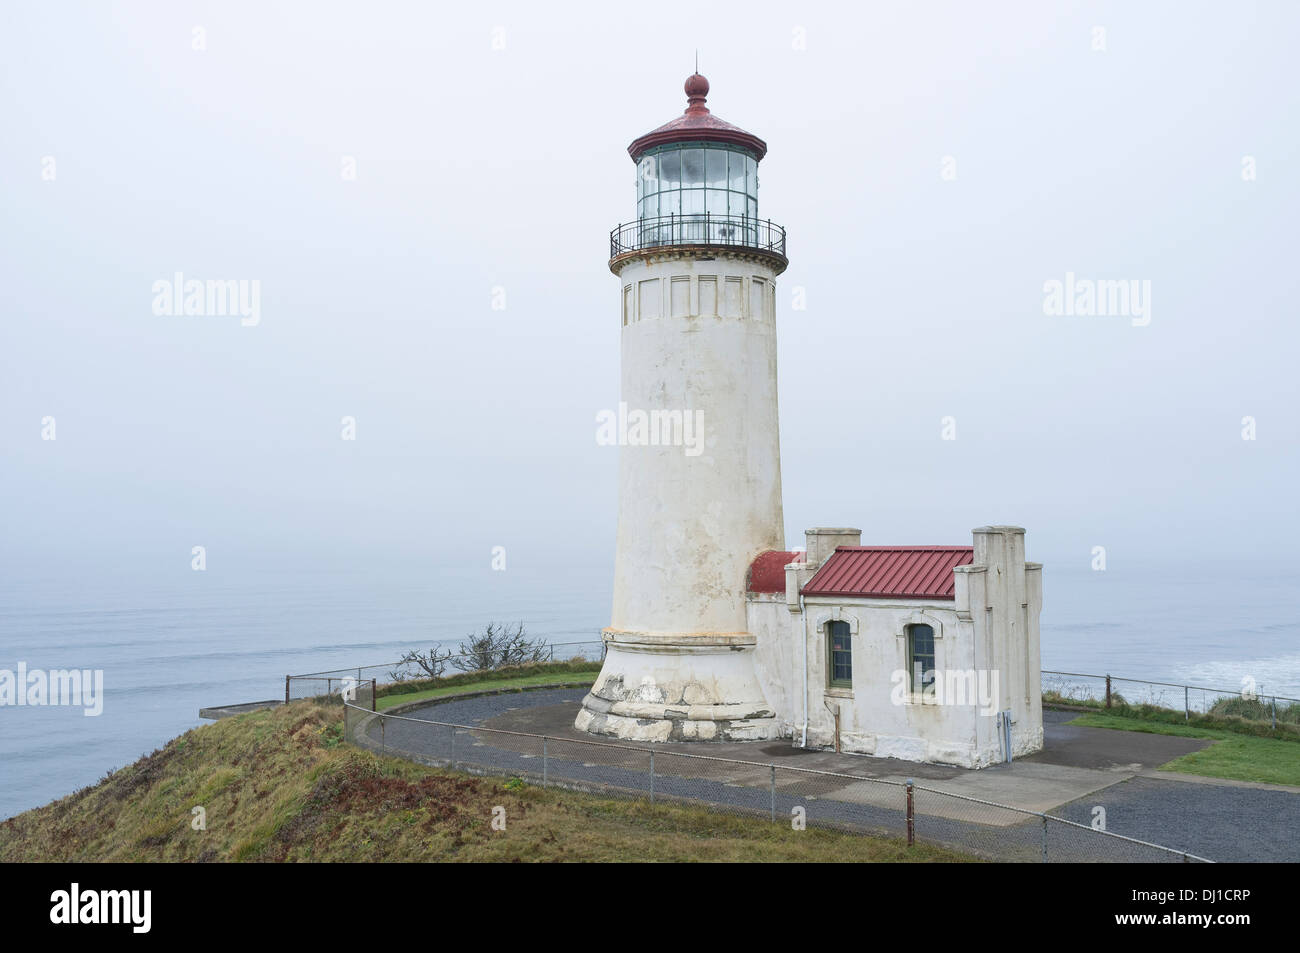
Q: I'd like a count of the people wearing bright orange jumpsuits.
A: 0